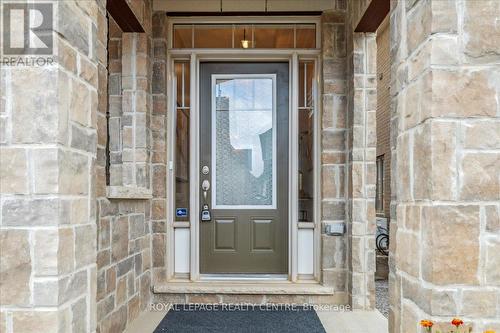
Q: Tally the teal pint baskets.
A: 0